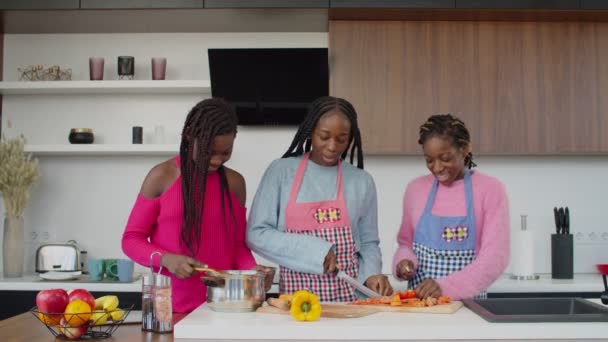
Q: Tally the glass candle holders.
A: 3